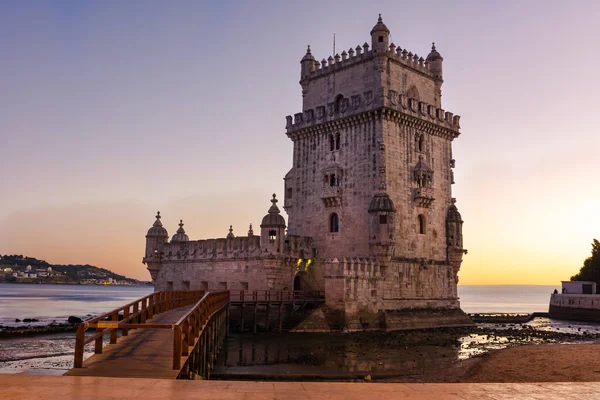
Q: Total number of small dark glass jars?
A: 0